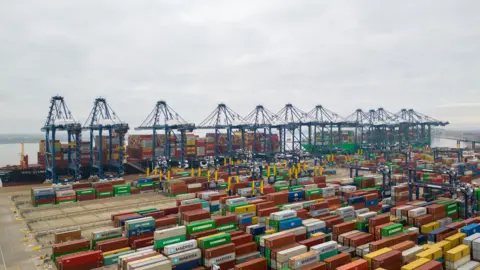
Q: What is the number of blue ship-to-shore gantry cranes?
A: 12